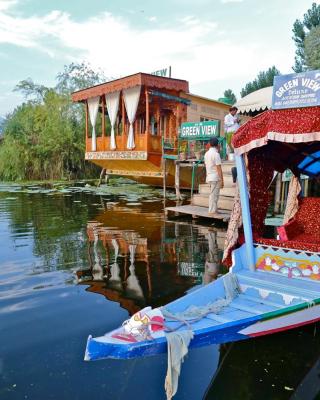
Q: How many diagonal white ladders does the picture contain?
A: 0